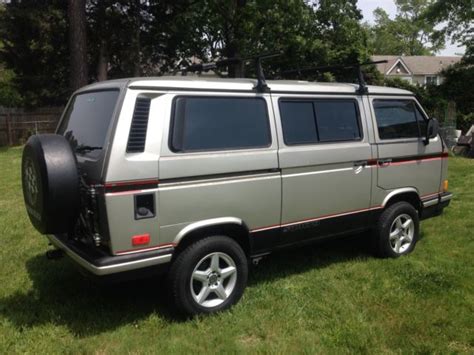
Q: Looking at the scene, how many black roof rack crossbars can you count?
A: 2